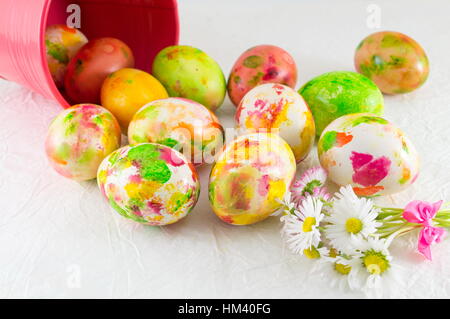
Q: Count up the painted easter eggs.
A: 13